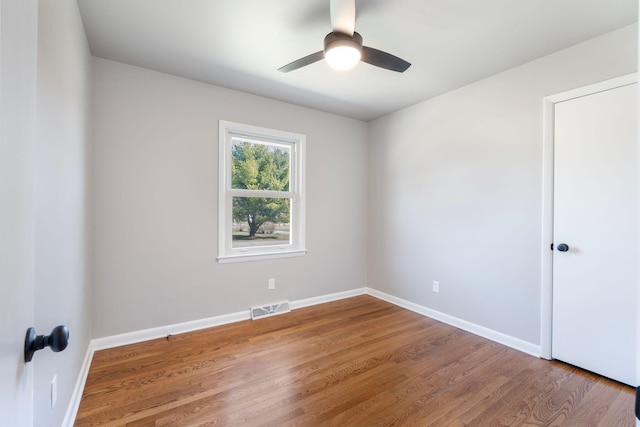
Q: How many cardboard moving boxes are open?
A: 0